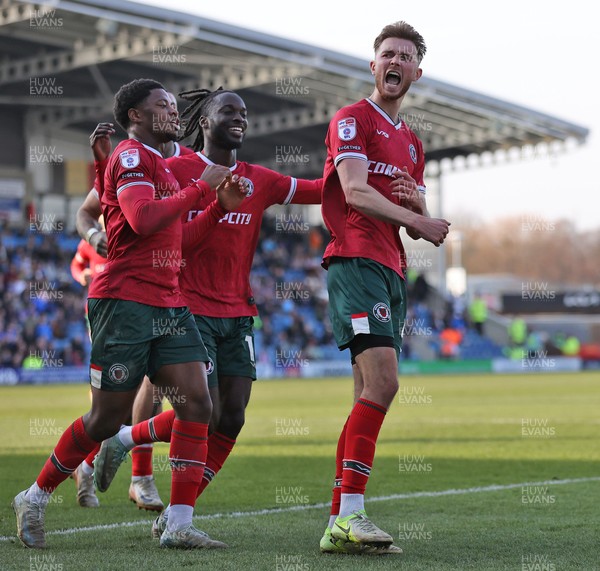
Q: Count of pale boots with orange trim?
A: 2